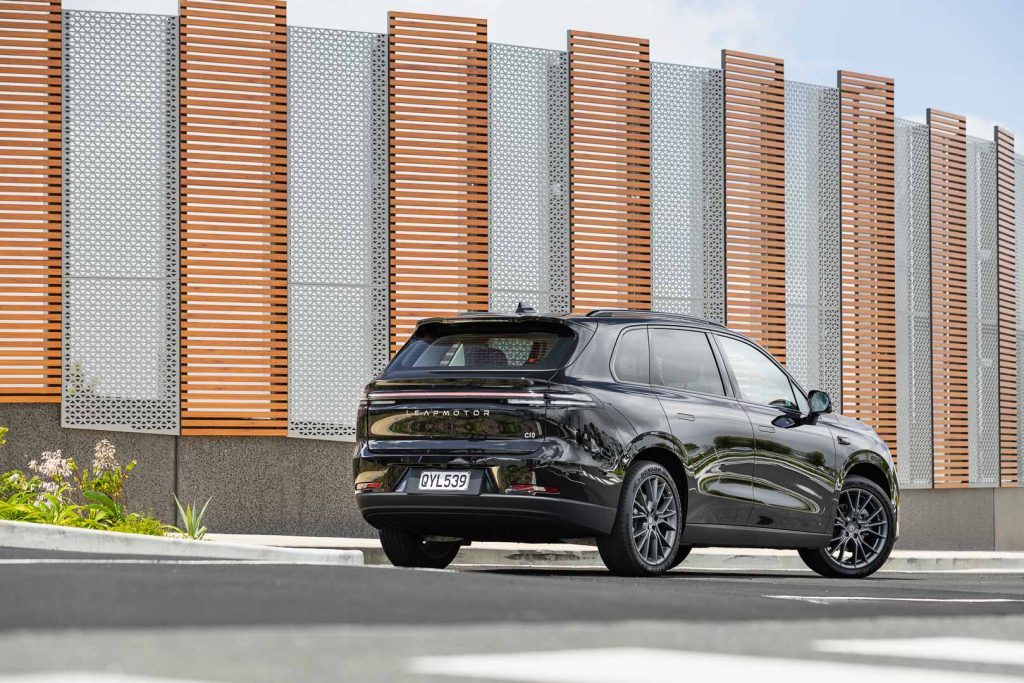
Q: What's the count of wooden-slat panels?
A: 8